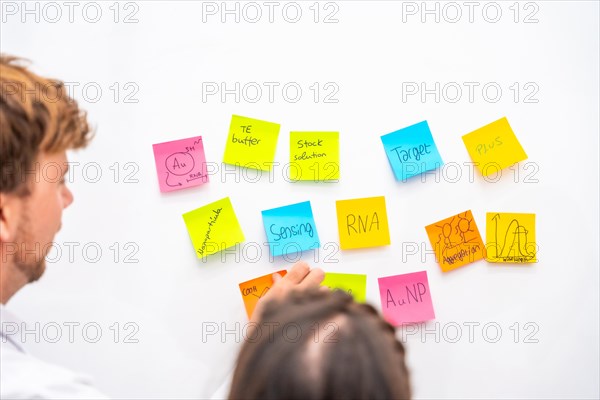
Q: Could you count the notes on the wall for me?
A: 13